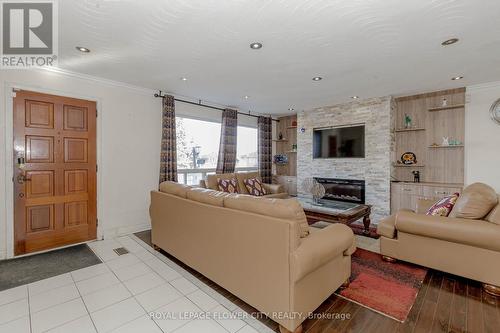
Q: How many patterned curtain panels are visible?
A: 3